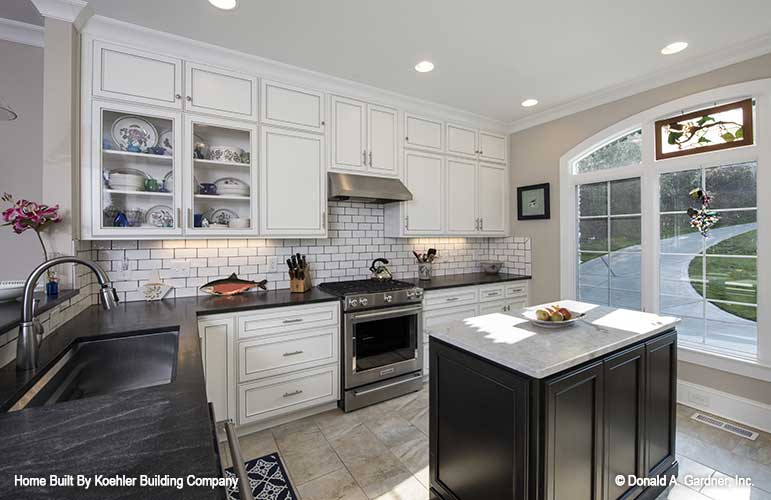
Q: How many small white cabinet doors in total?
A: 6